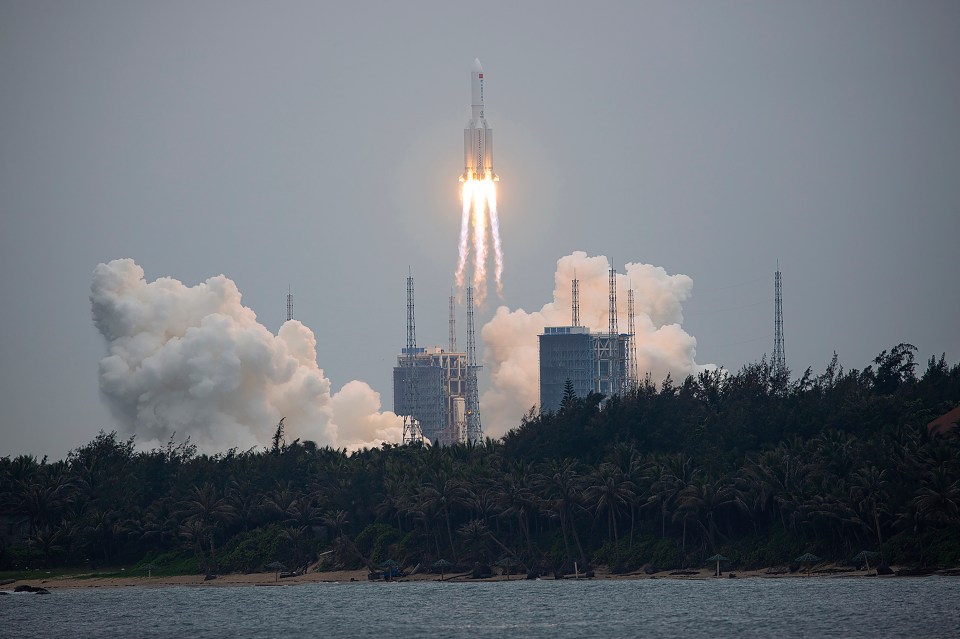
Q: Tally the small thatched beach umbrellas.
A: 8